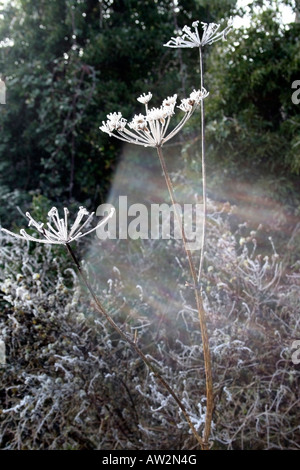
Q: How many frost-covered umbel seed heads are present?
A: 3